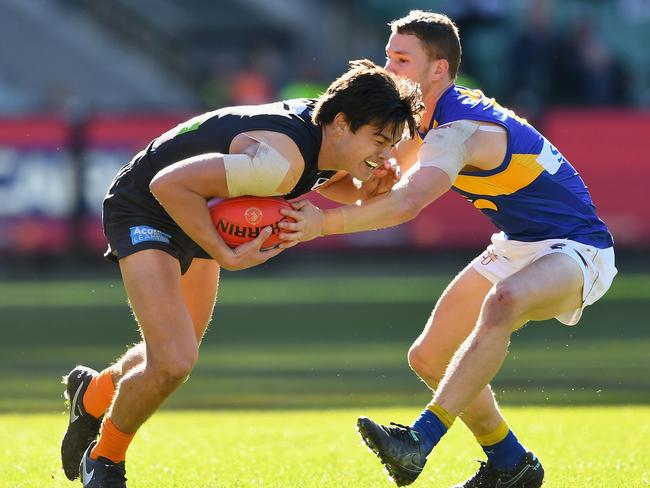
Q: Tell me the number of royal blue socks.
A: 2